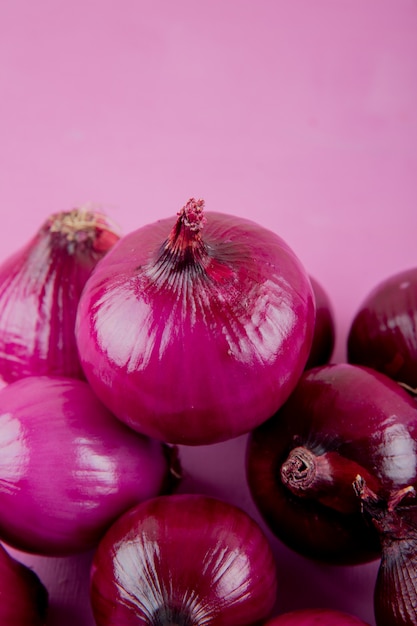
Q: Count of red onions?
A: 10